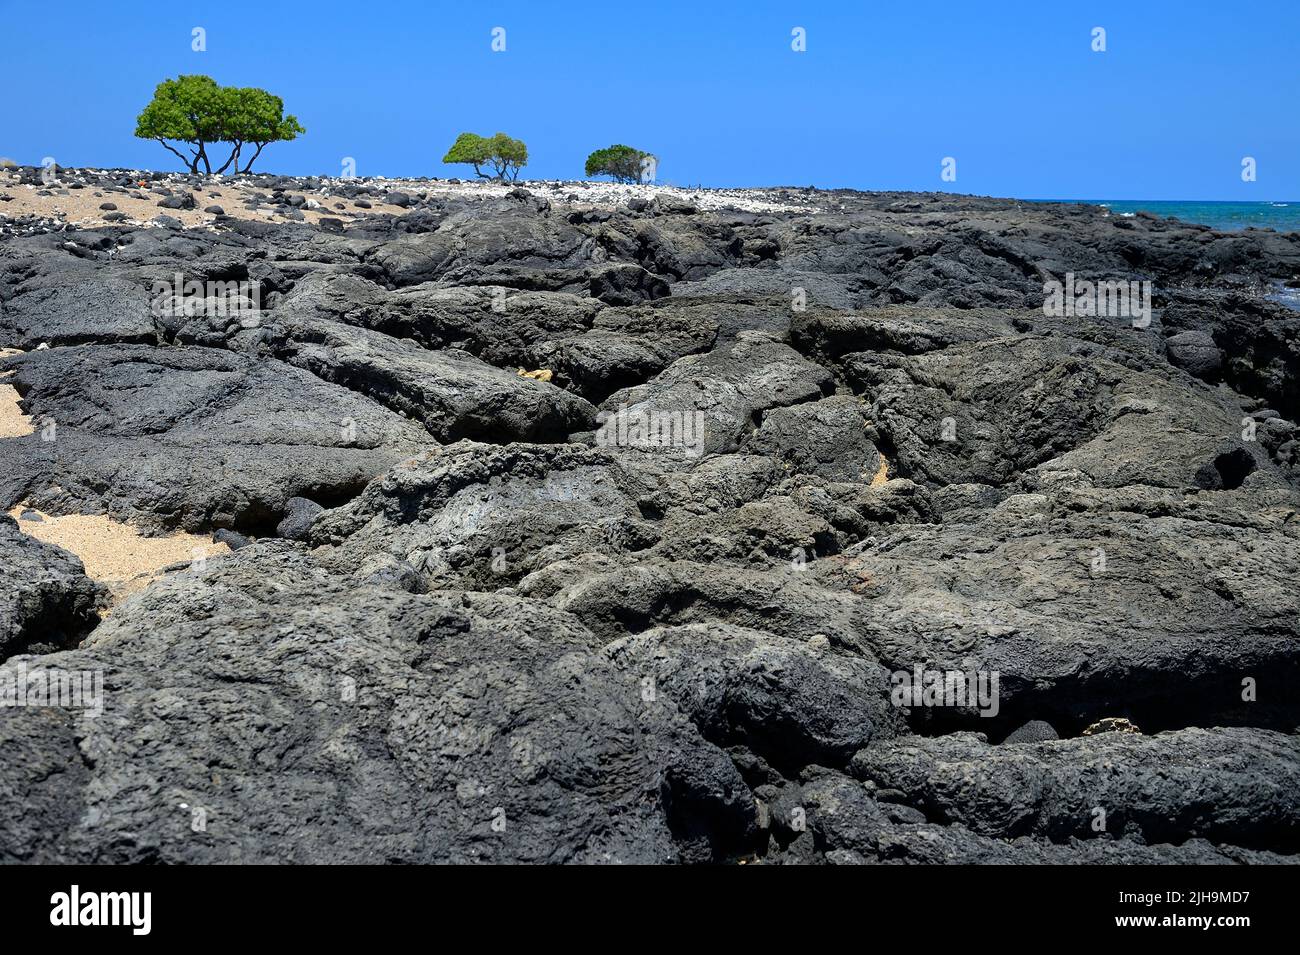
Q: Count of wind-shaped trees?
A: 3